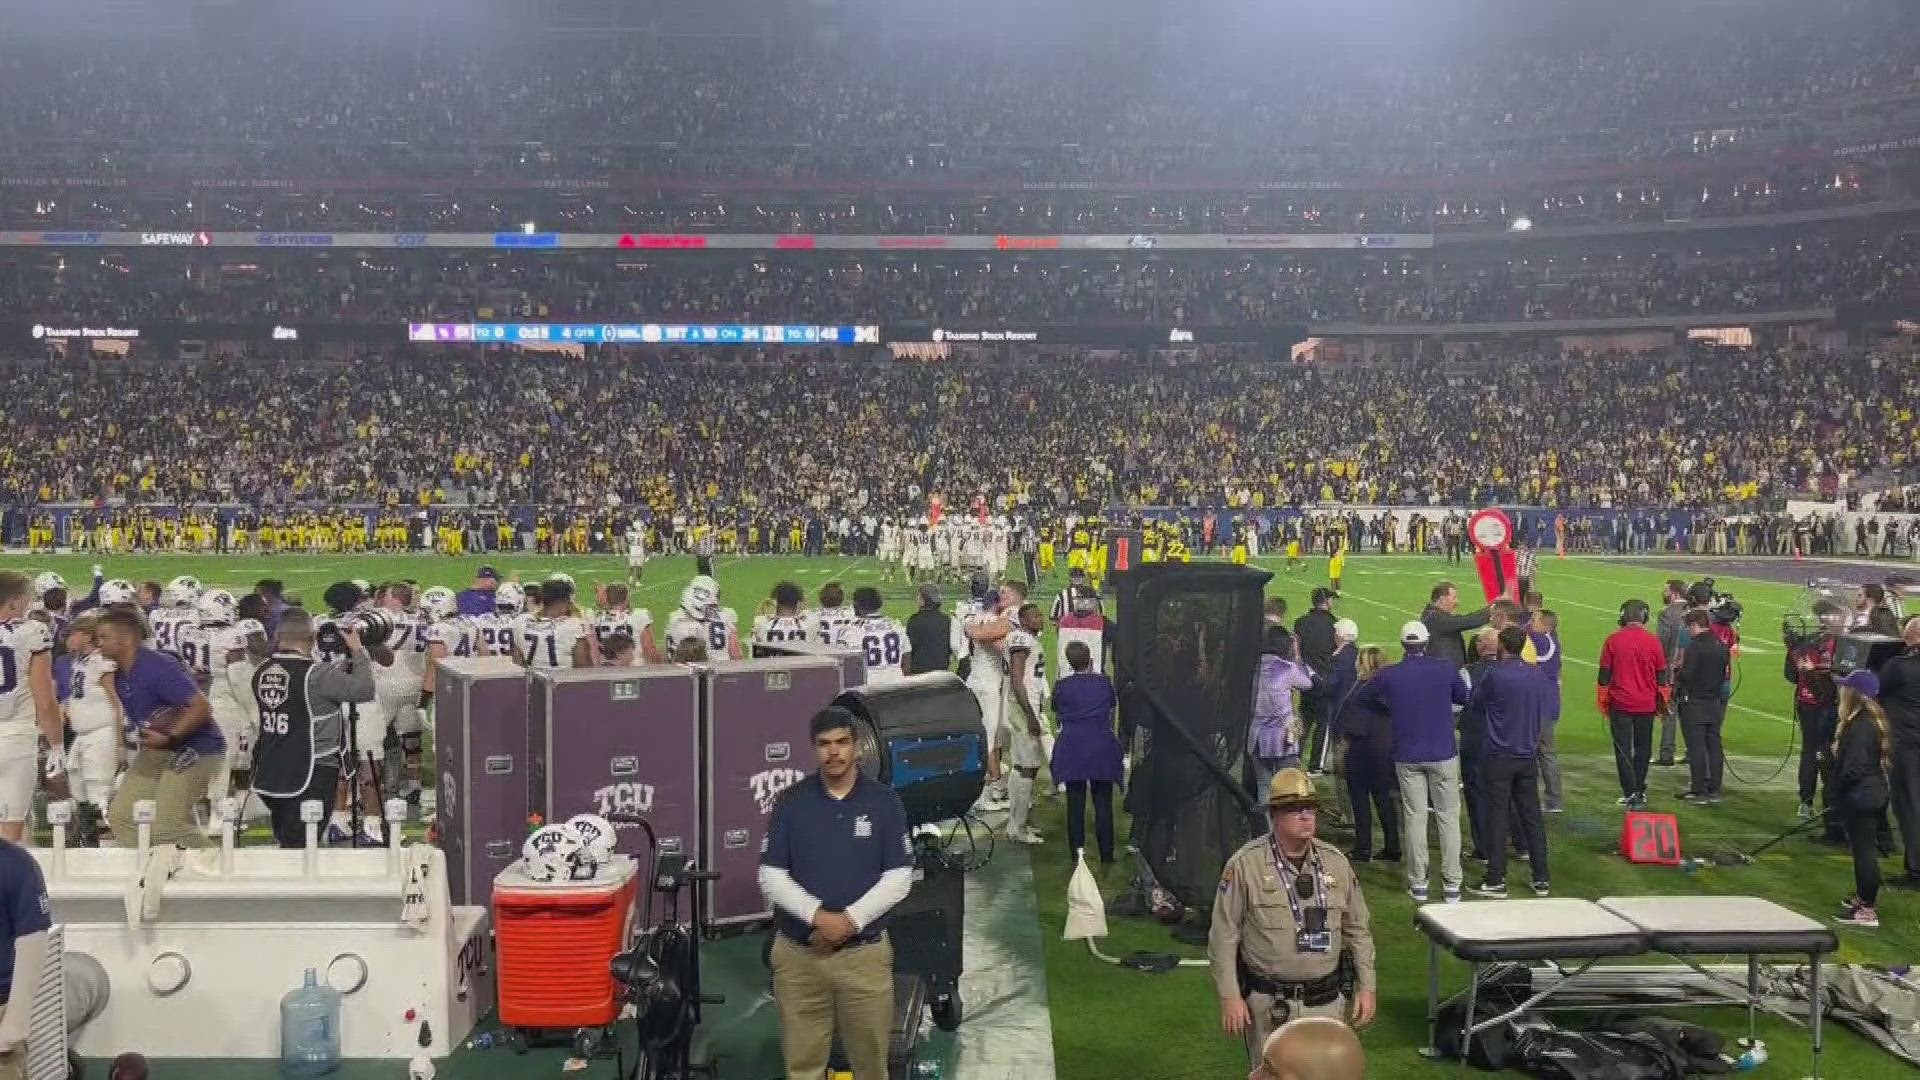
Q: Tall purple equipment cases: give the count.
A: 3